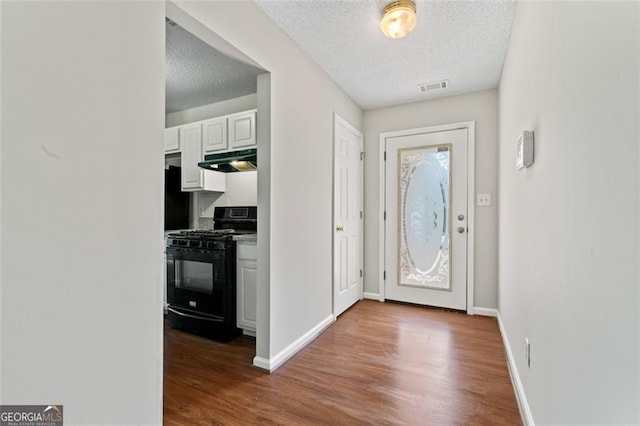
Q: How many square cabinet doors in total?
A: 3